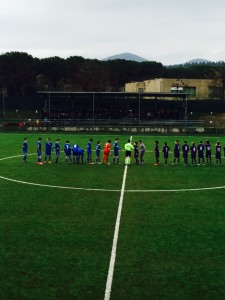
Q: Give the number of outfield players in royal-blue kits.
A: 10